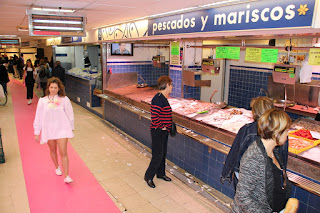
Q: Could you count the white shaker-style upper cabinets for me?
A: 0